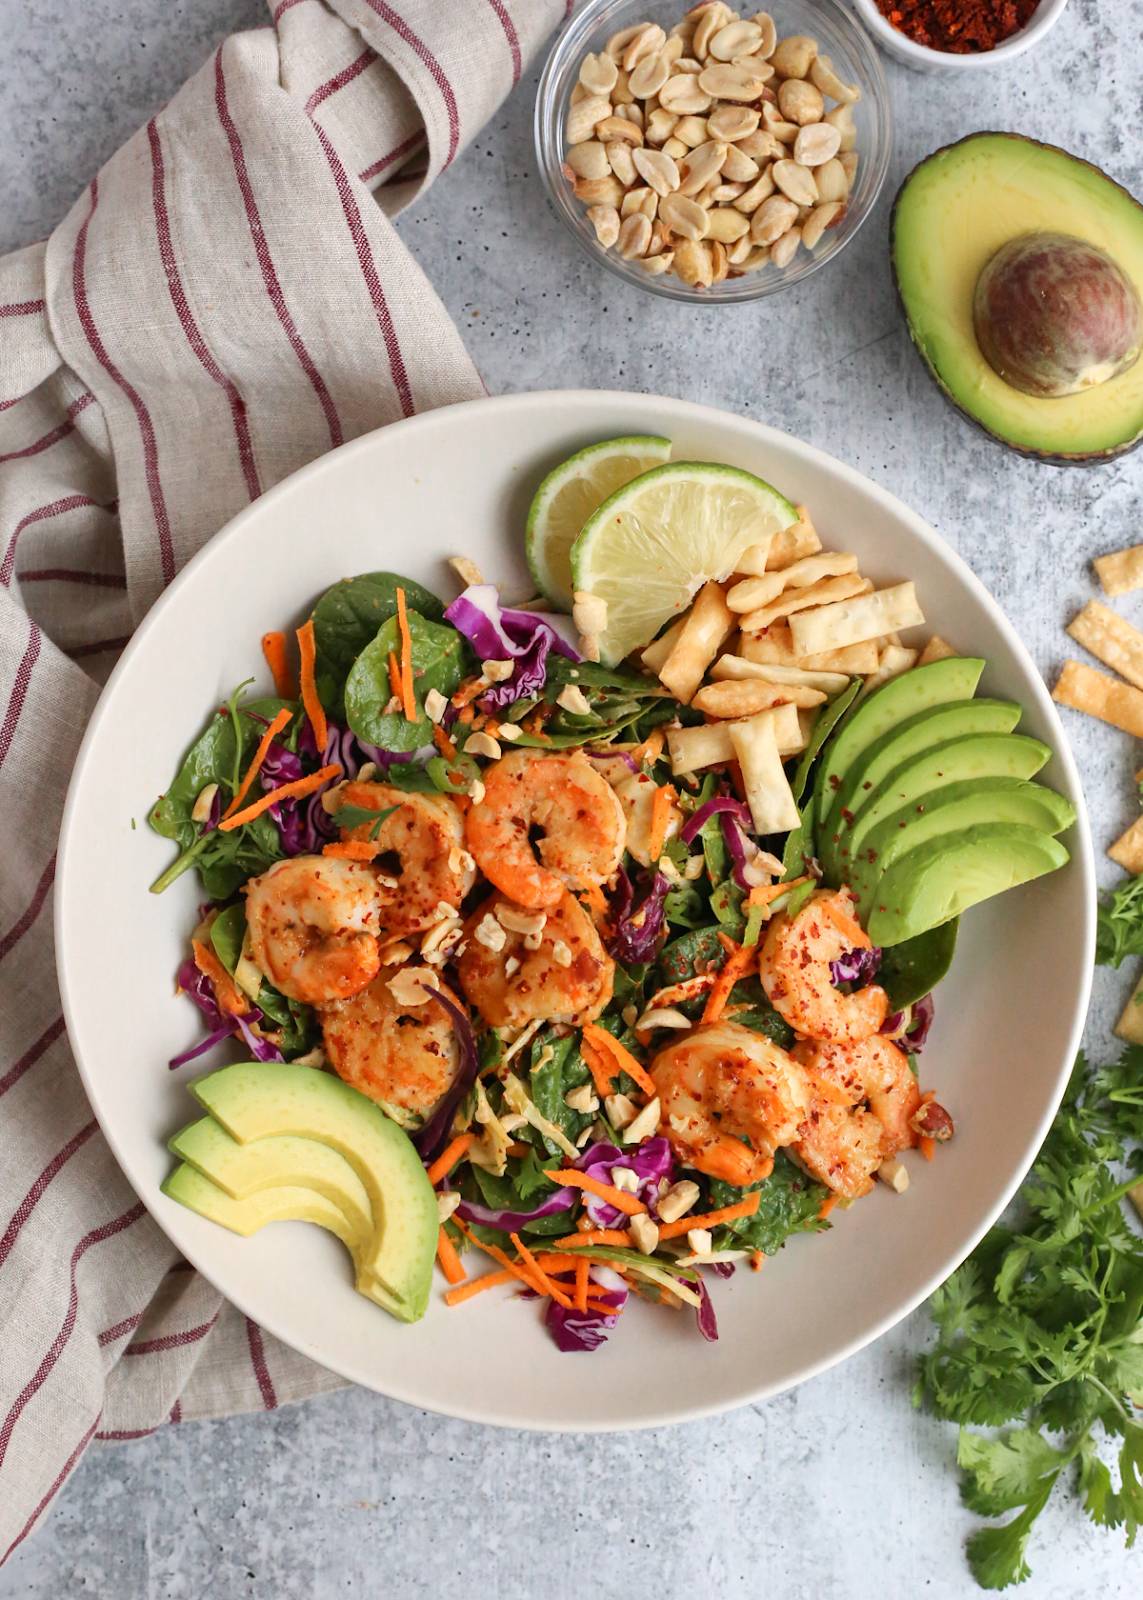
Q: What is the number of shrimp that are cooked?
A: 8